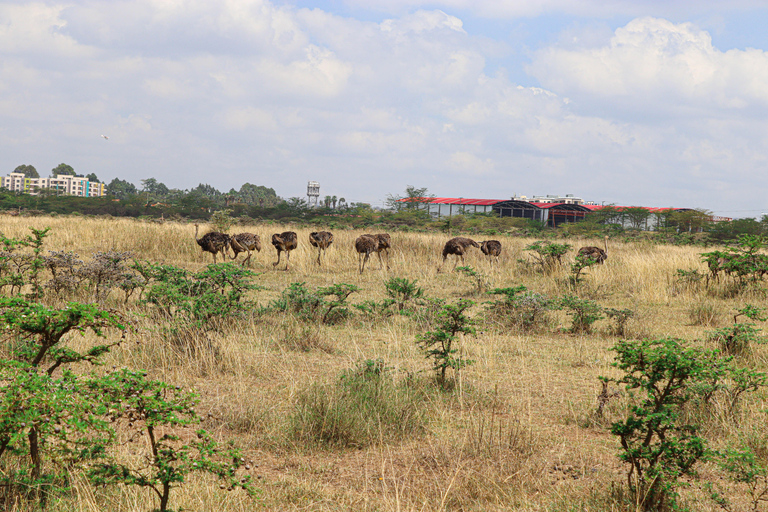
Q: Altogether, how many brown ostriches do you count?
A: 9